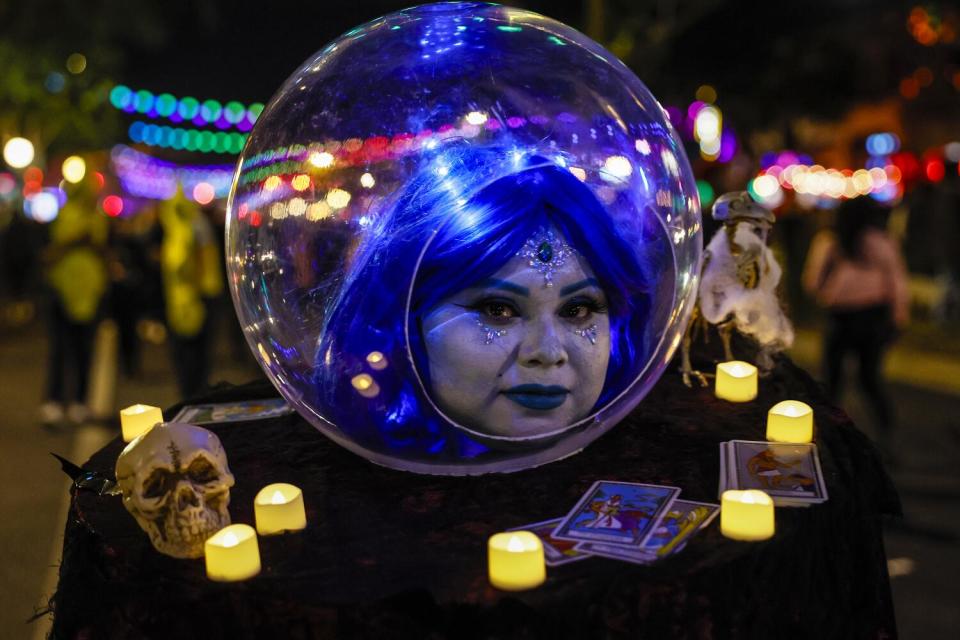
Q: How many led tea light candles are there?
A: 7